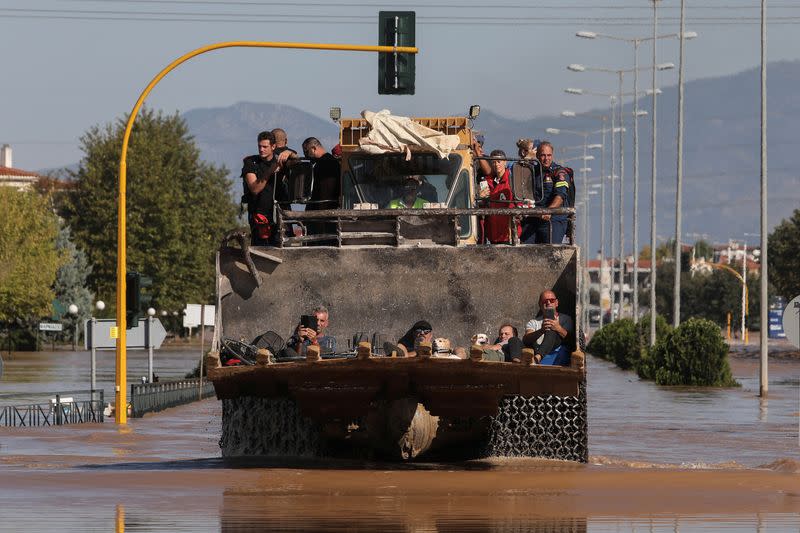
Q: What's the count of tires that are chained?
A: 2